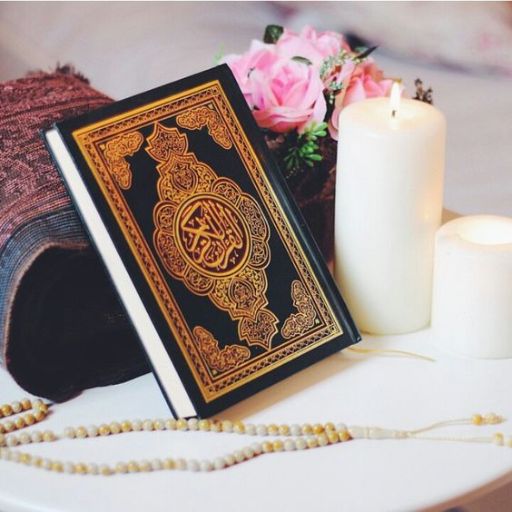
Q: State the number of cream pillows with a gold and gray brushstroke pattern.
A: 0